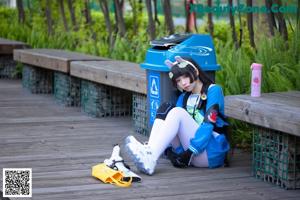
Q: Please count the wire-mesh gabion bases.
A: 6